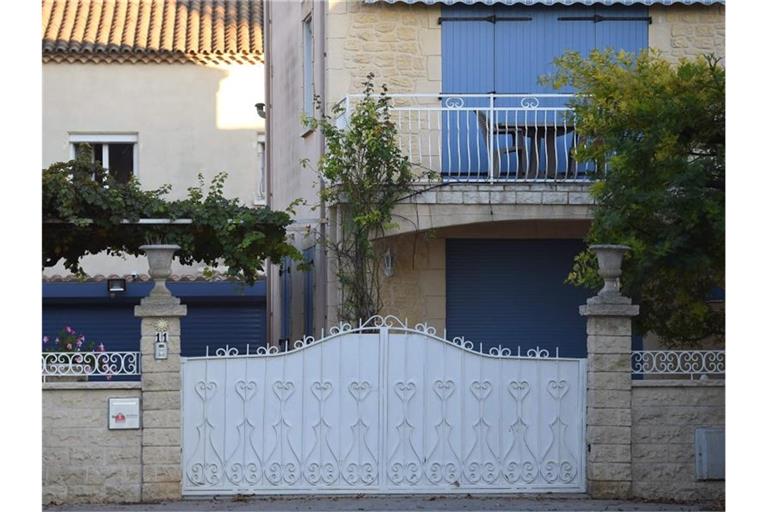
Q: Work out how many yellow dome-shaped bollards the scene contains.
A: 0